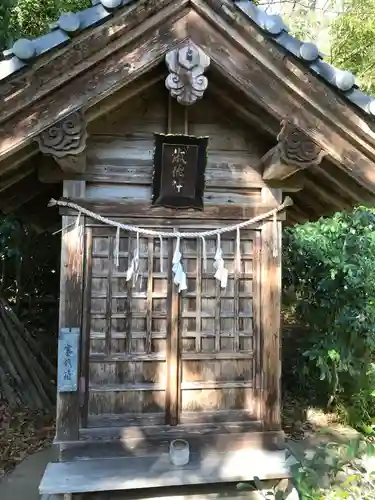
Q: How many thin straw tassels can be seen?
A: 6